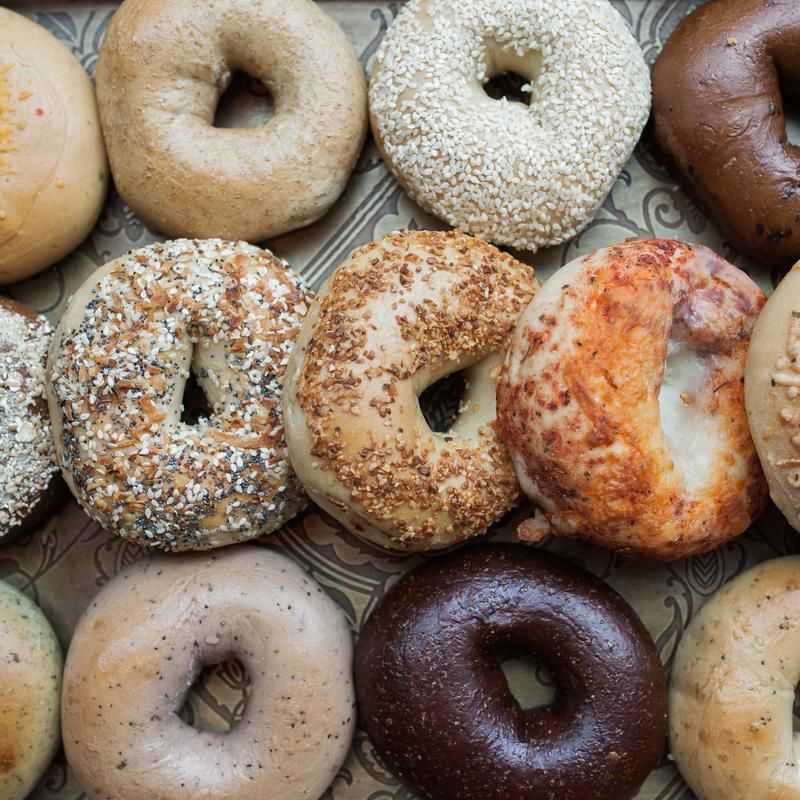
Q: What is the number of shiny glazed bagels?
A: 2